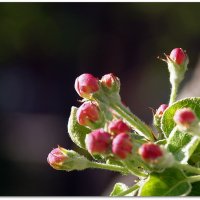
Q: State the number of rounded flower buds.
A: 11